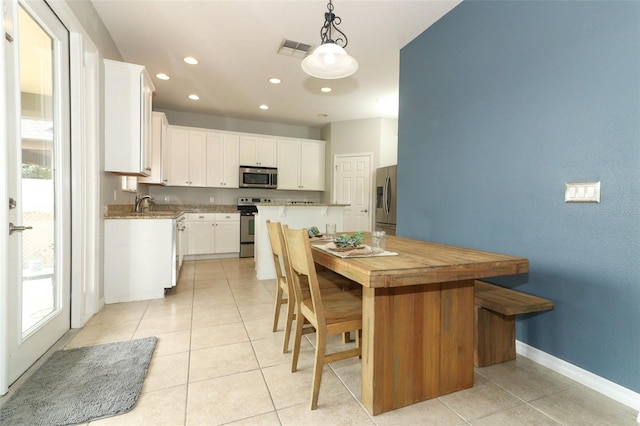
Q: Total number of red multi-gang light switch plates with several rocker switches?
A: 0